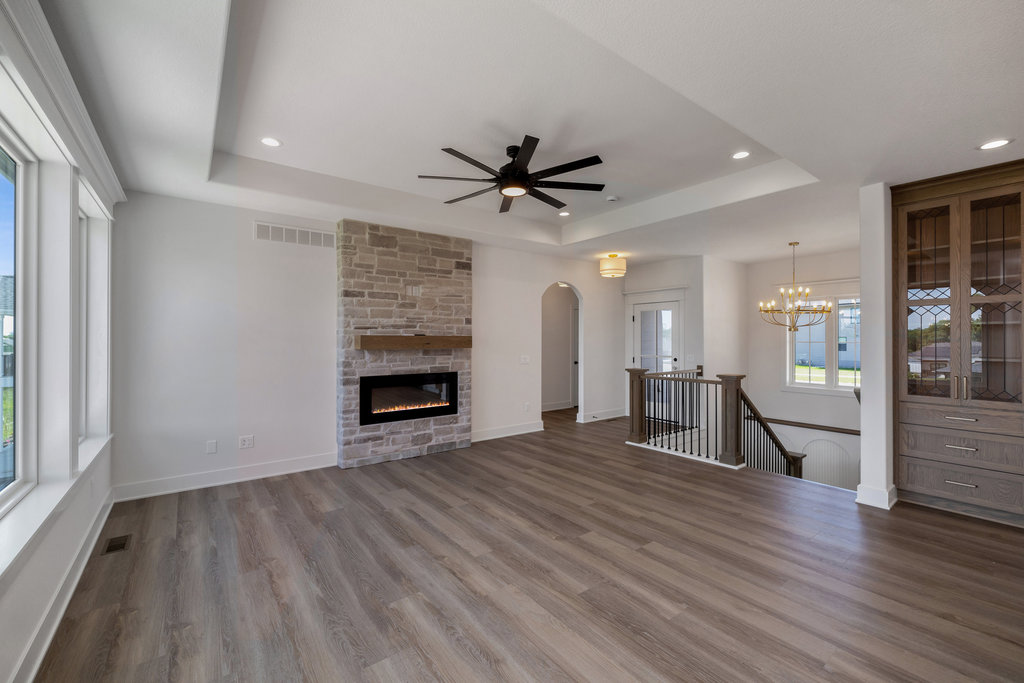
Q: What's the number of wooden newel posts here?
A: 3